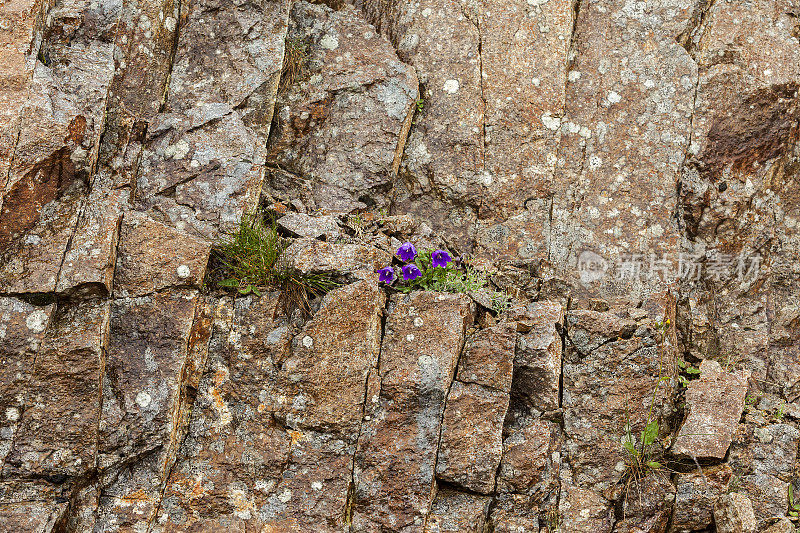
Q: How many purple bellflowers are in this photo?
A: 4